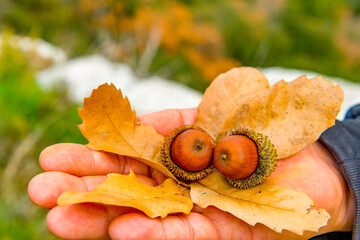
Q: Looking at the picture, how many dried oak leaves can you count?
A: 5